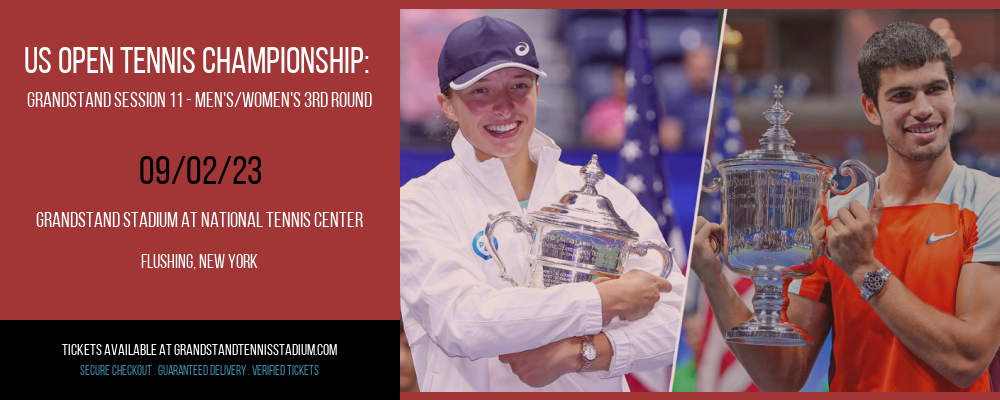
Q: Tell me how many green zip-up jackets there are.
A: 0